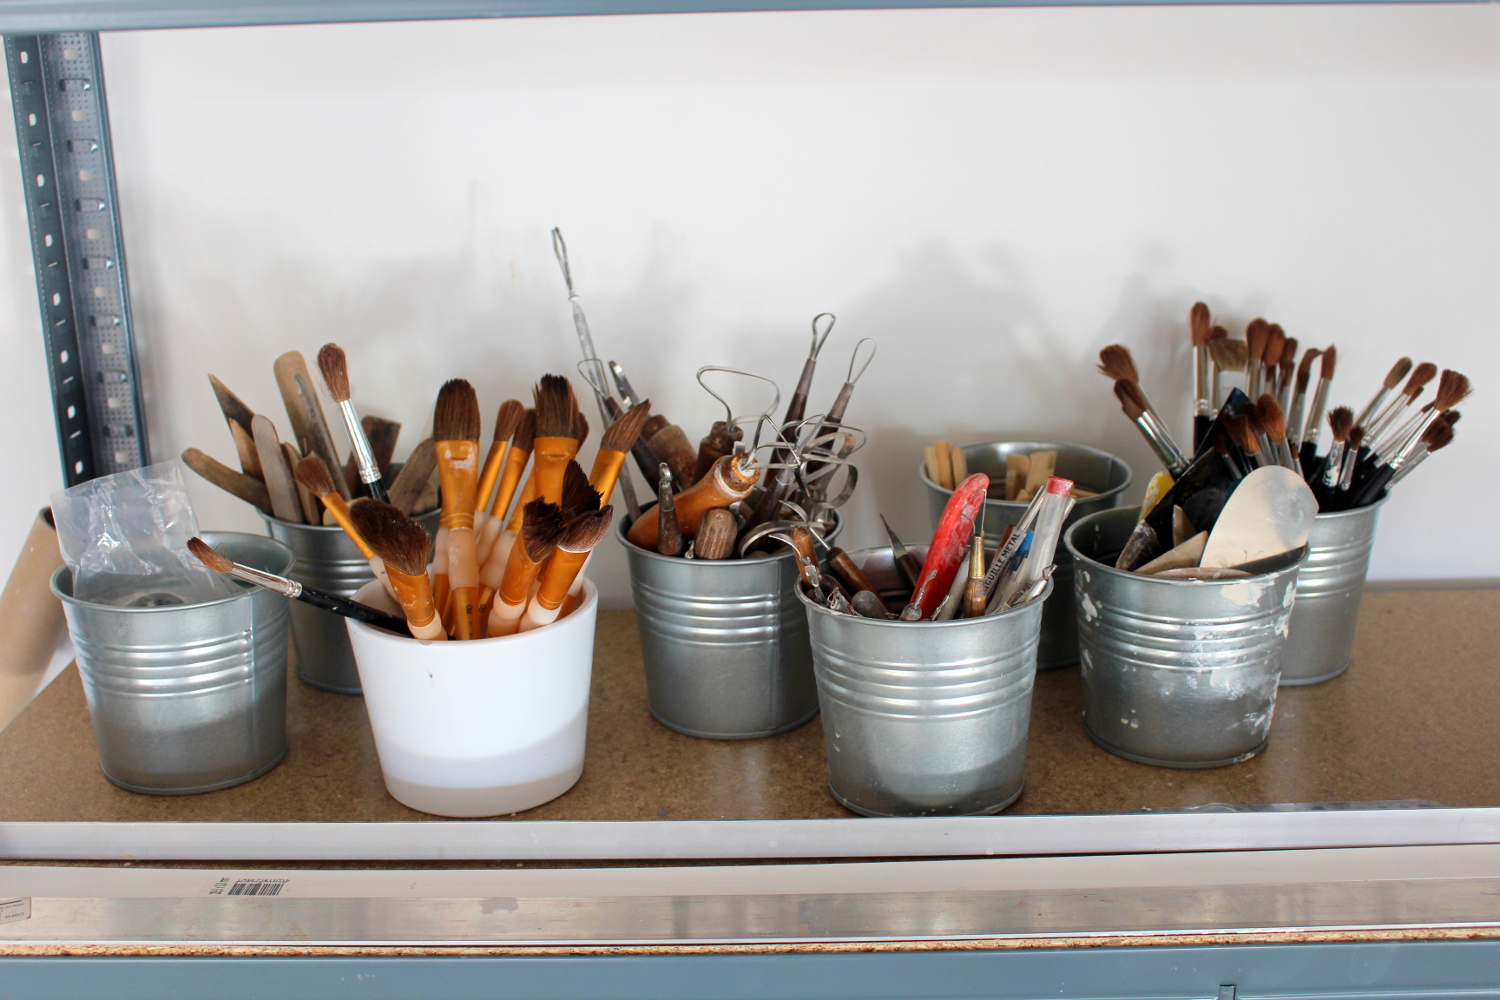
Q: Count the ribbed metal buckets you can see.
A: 7